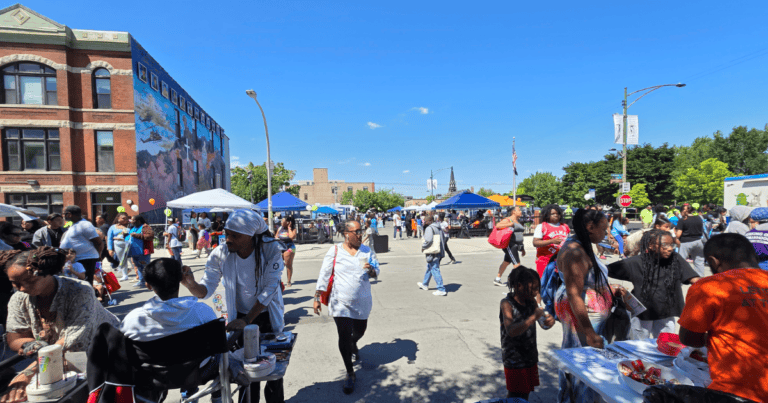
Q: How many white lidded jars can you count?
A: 2